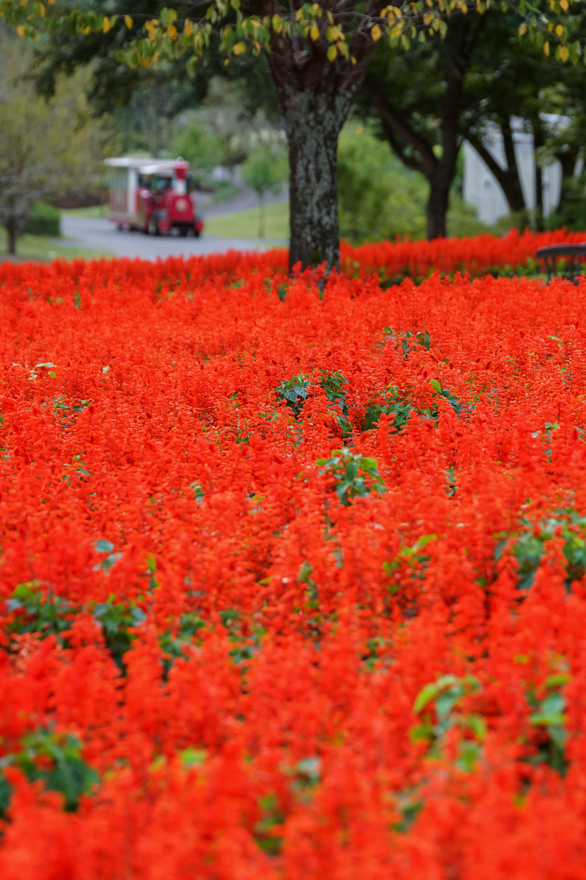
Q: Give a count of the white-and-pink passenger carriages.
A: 1